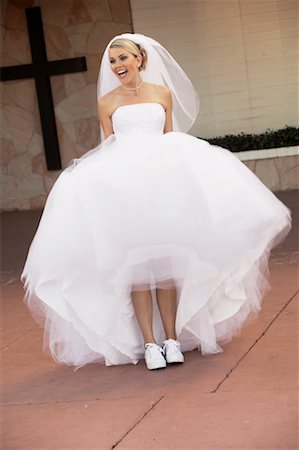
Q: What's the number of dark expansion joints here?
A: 2